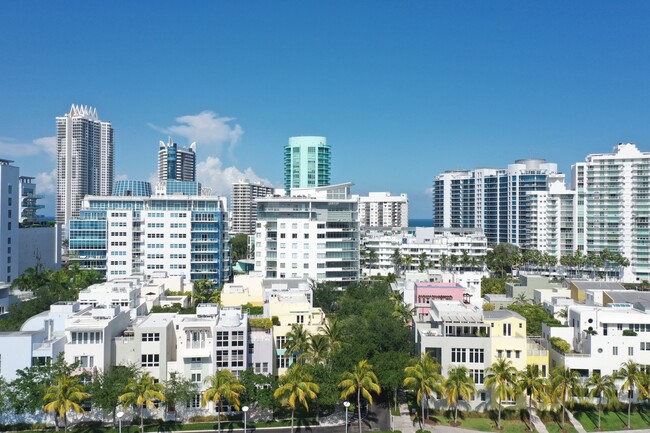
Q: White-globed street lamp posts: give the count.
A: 3